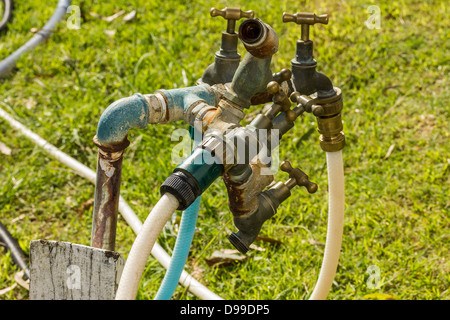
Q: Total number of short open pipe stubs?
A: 1